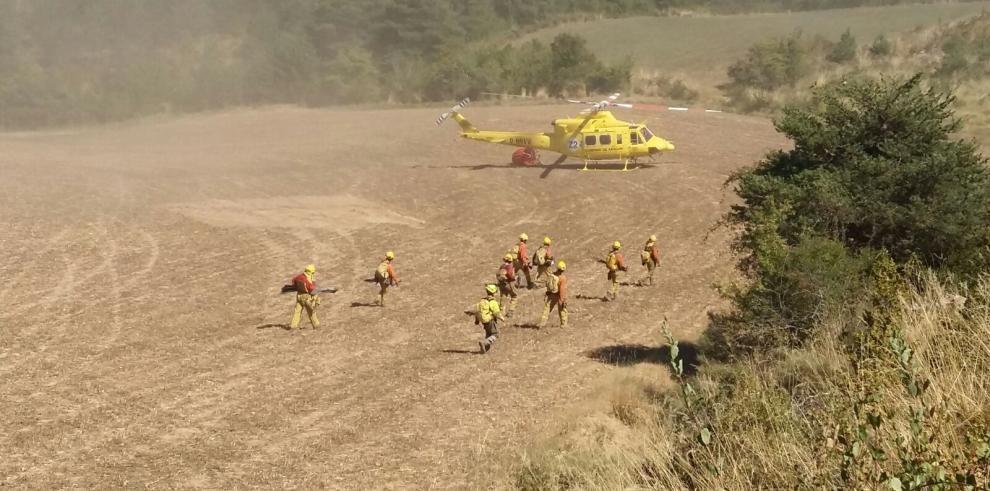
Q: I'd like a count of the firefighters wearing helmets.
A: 9